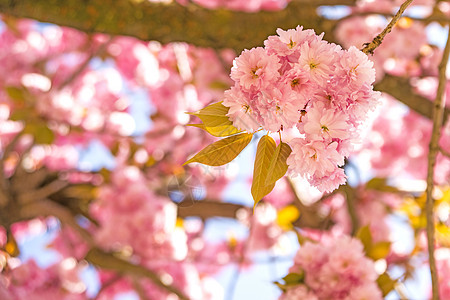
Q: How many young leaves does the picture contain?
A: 5